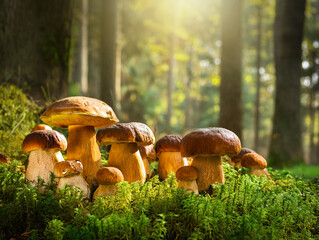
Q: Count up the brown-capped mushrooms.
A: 12